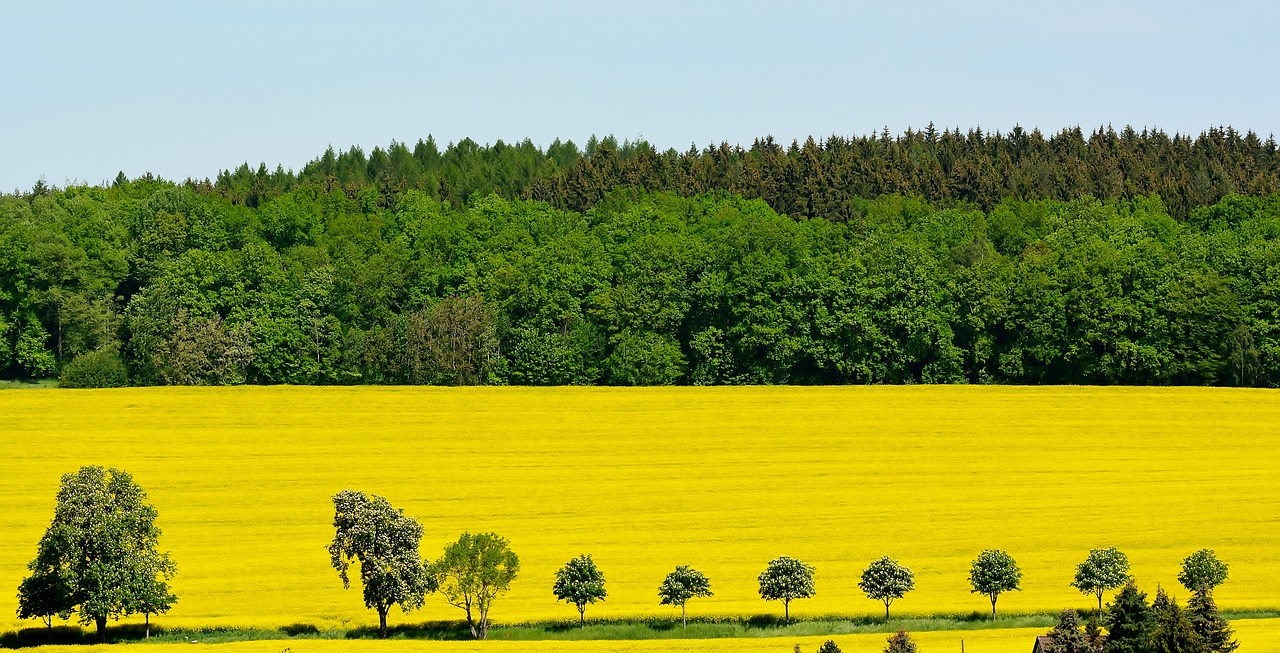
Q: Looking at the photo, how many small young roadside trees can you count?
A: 7